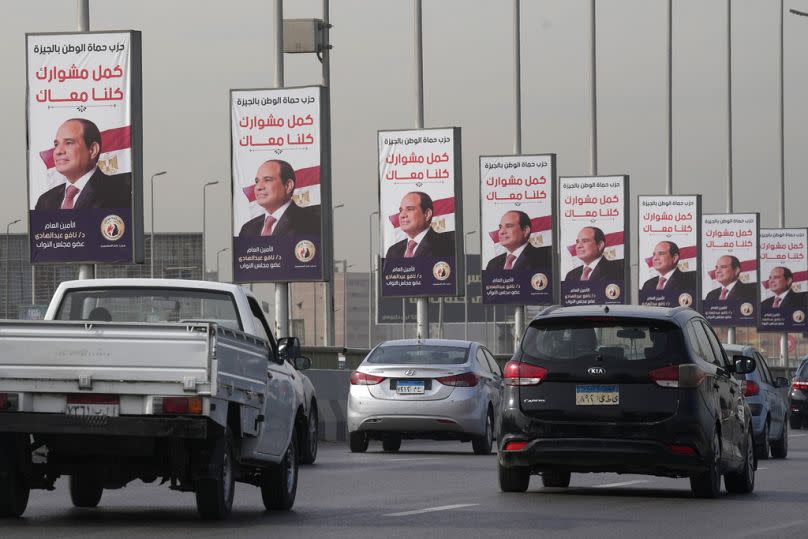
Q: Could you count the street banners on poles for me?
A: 8